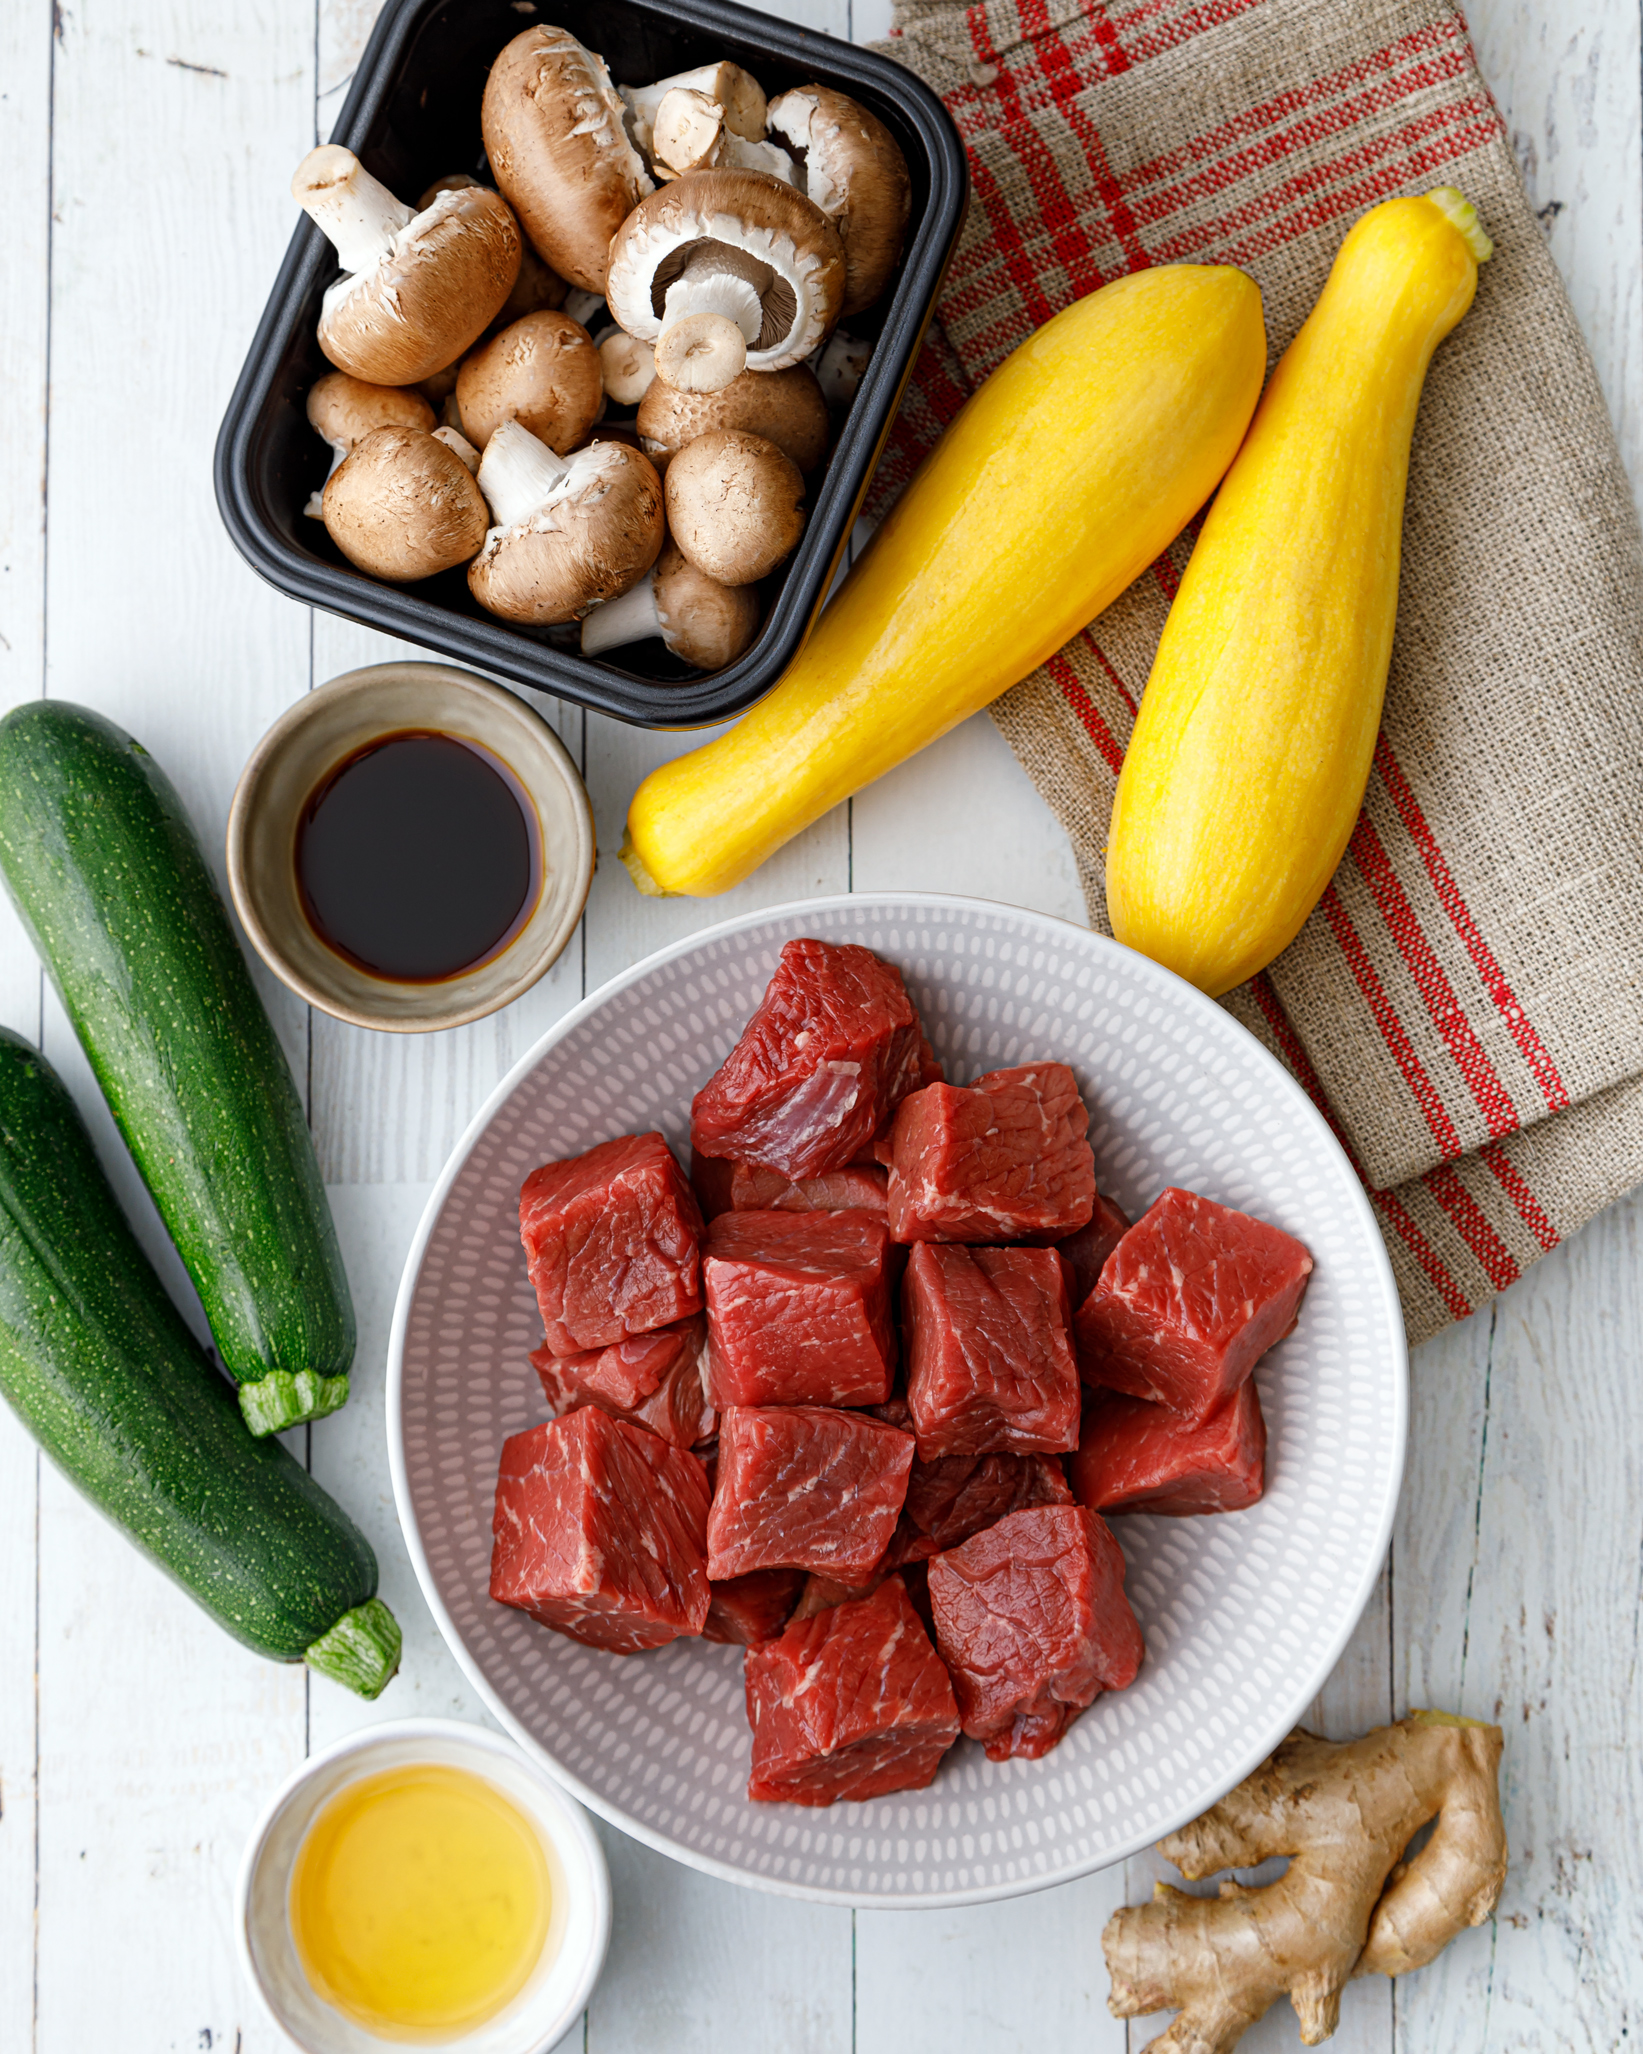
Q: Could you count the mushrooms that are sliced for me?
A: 0